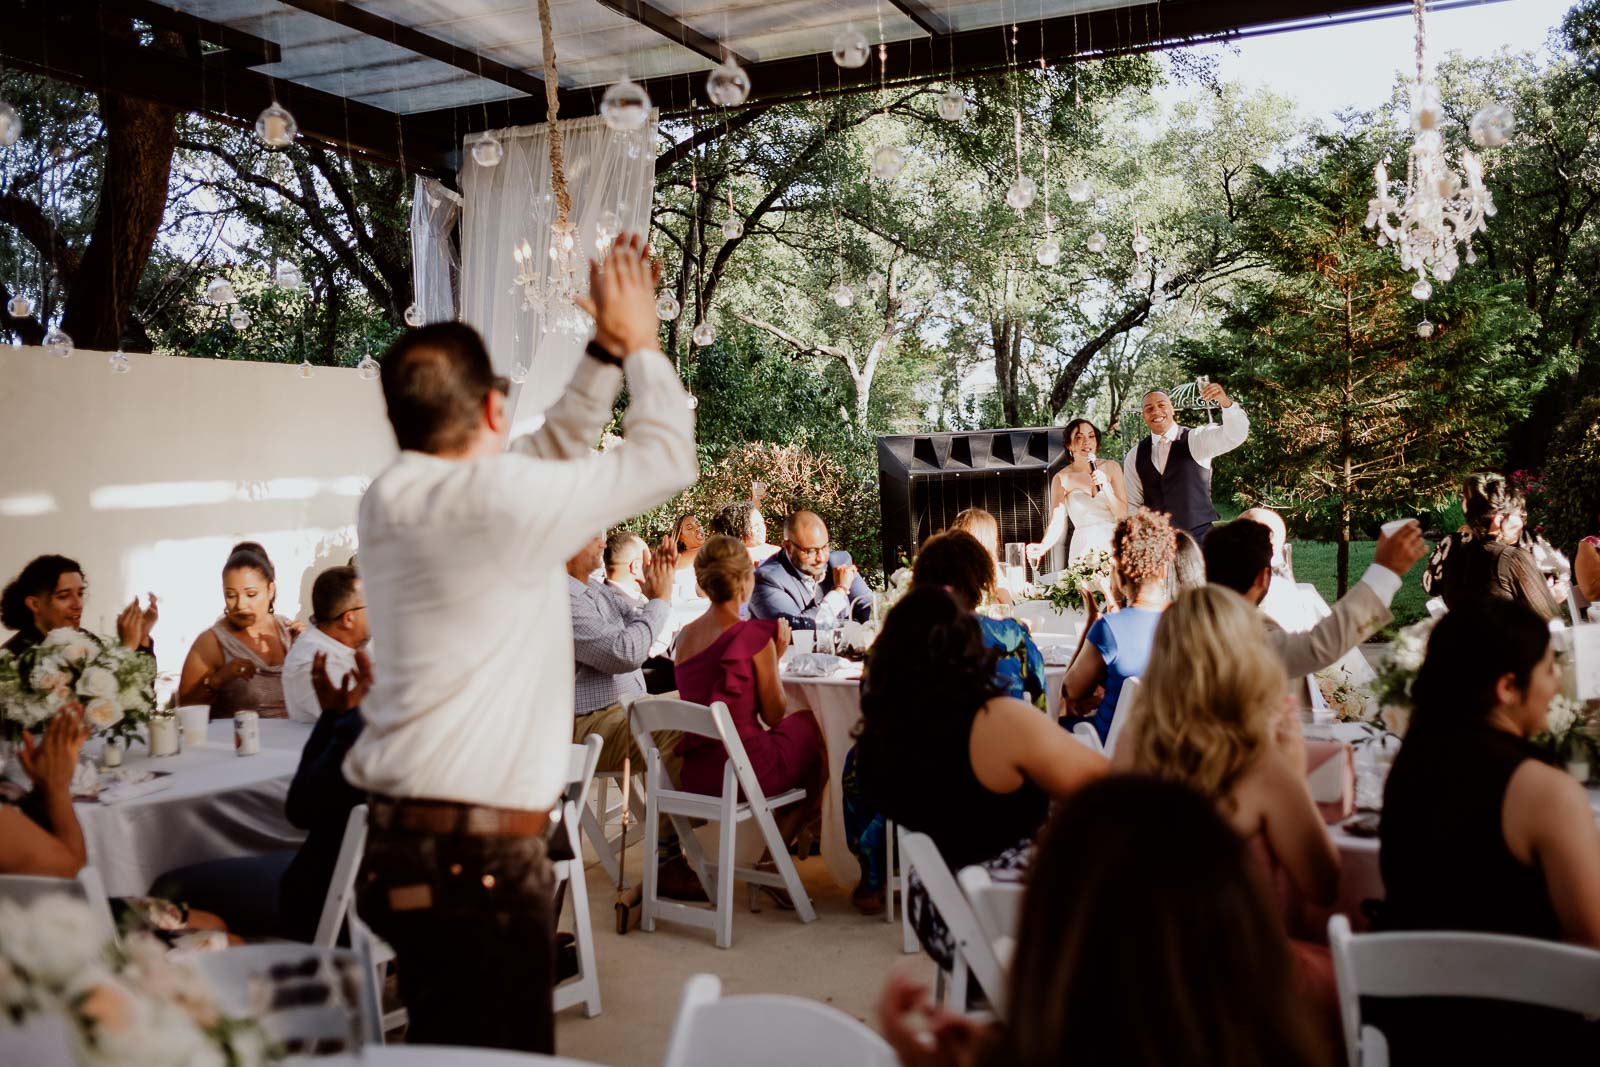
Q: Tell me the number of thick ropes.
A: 1